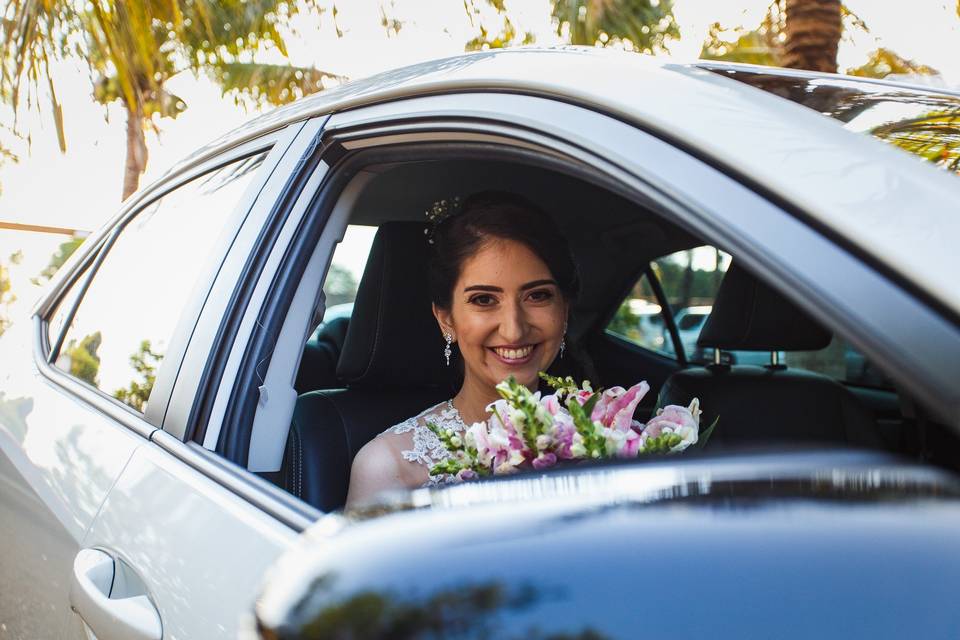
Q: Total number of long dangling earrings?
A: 2